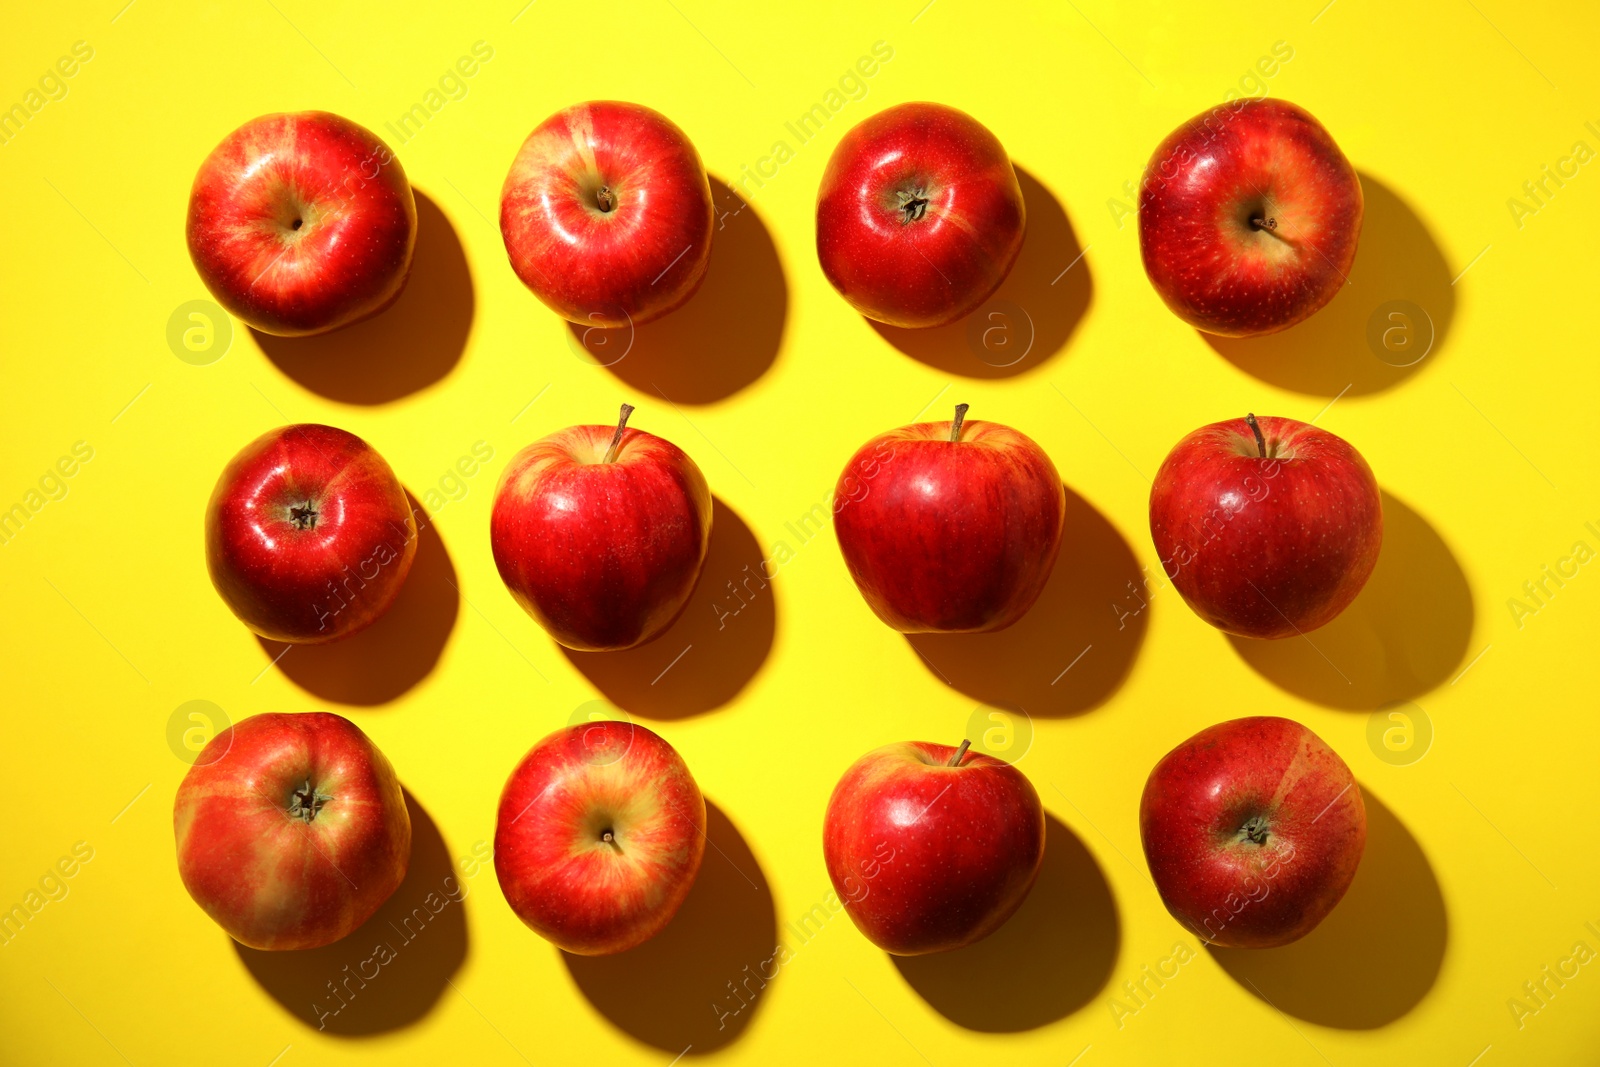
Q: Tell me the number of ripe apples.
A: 12